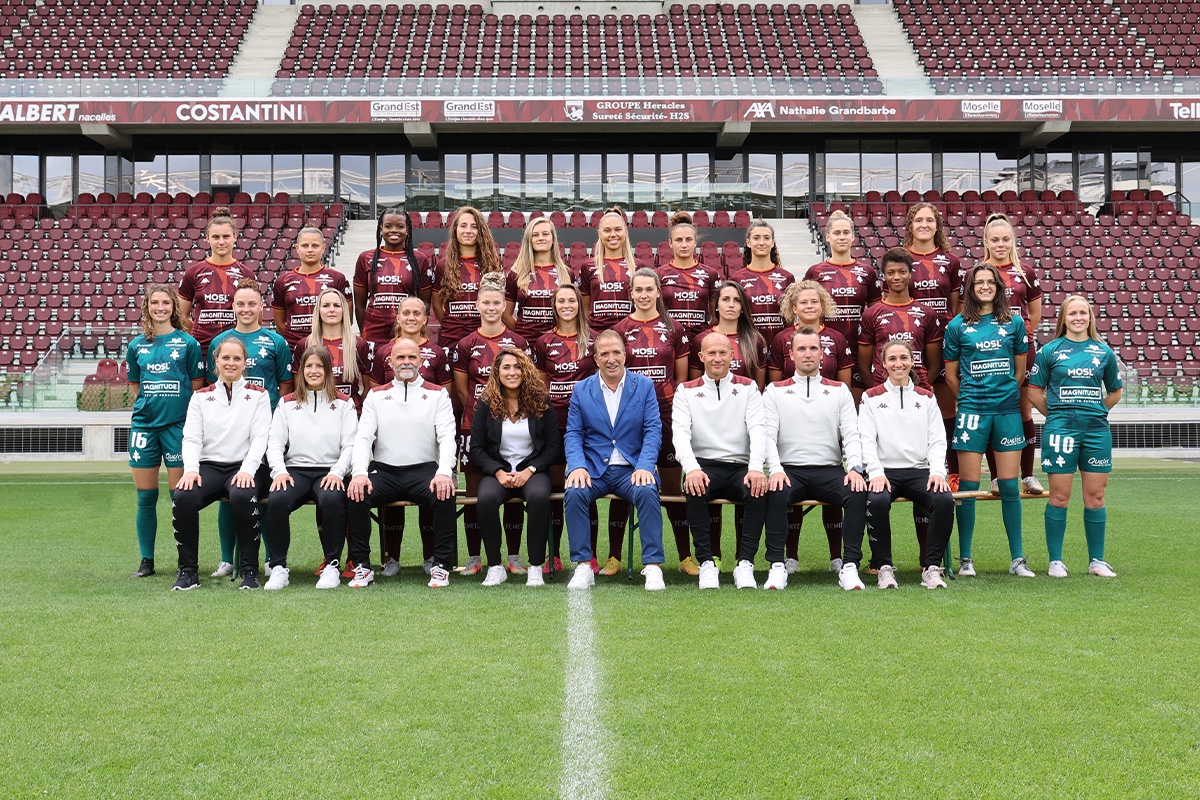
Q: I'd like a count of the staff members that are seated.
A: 8